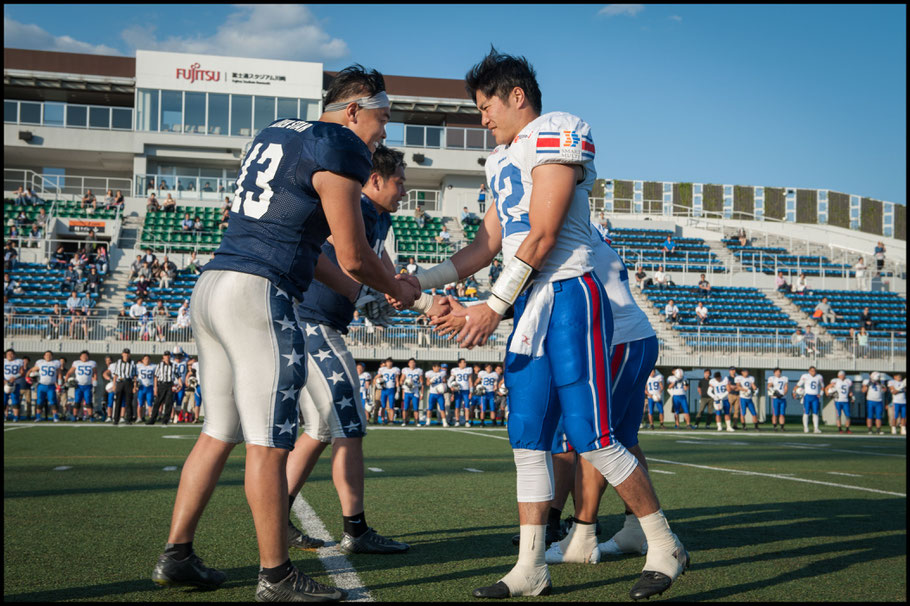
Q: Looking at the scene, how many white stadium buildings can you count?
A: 1